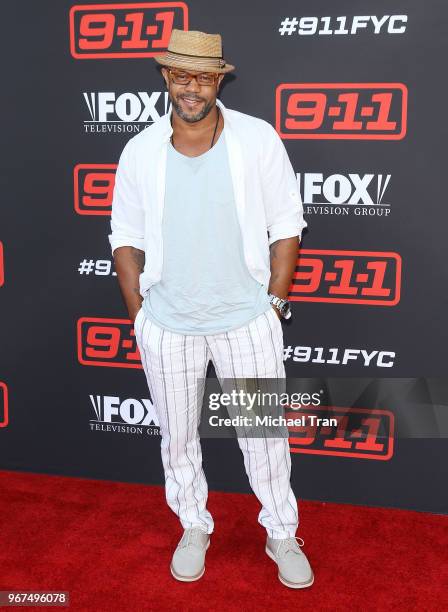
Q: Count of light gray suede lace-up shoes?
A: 2